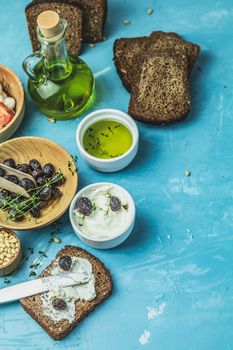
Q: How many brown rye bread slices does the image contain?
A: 6